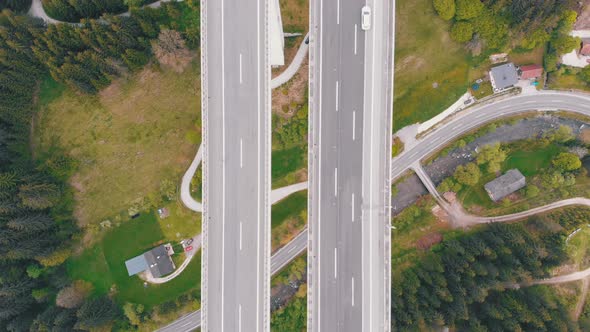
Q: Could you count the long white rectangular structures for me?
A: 2